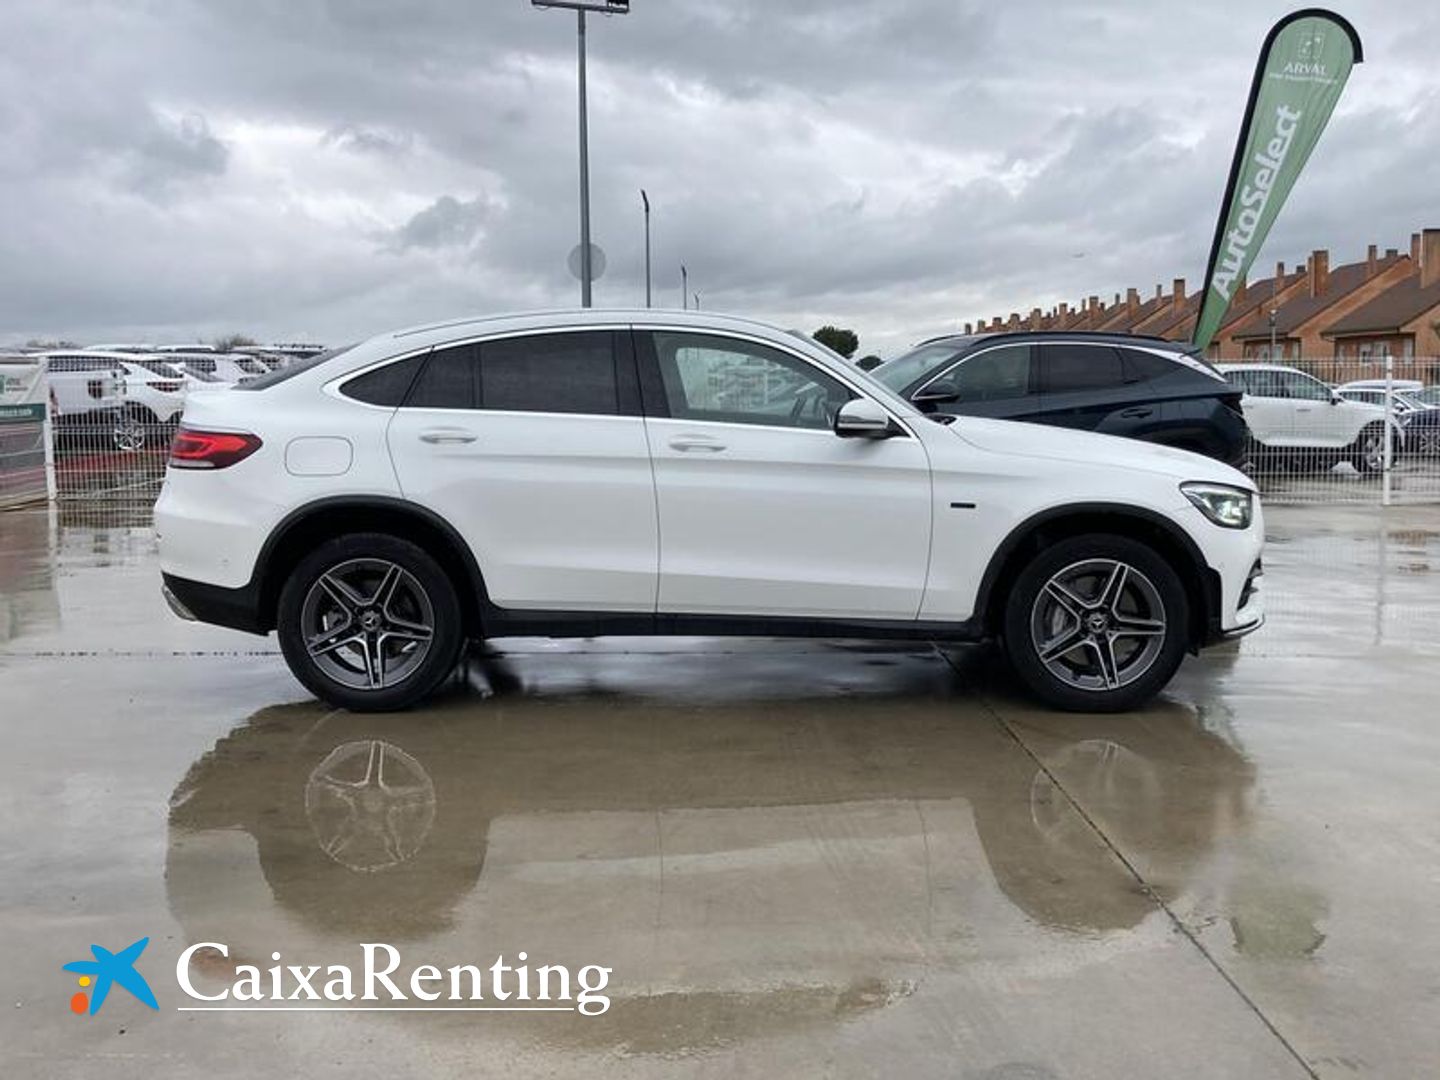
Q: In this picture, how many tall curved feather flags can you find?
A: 1